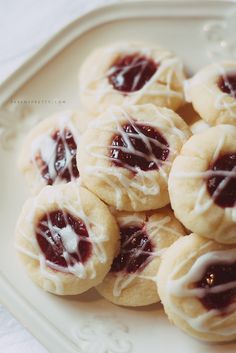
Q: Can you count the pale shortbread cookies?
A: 8